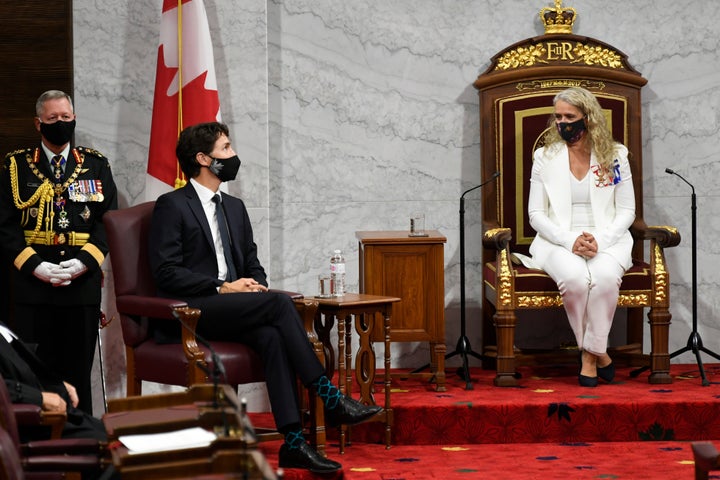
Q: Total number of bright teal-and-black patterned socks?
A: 2